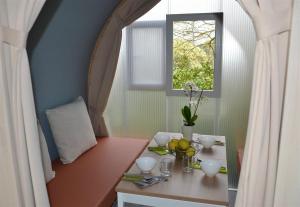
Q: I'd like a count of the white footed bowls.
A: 4